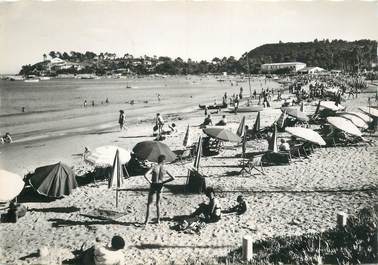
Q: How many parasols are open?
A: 12